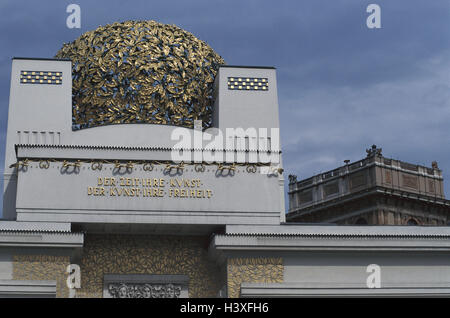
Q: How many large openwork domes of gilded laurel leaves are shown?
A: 1